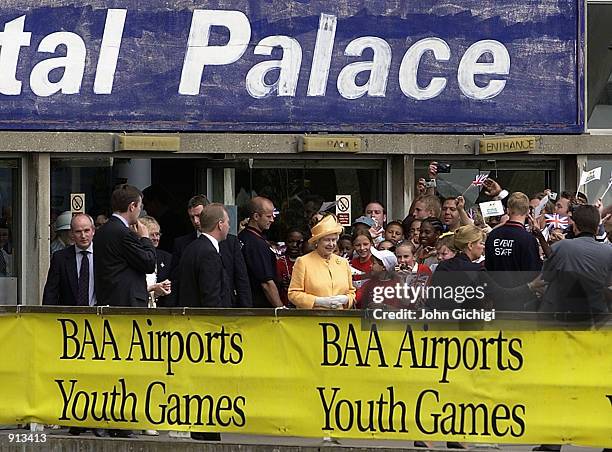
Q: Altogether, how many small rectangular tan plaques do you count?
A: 3